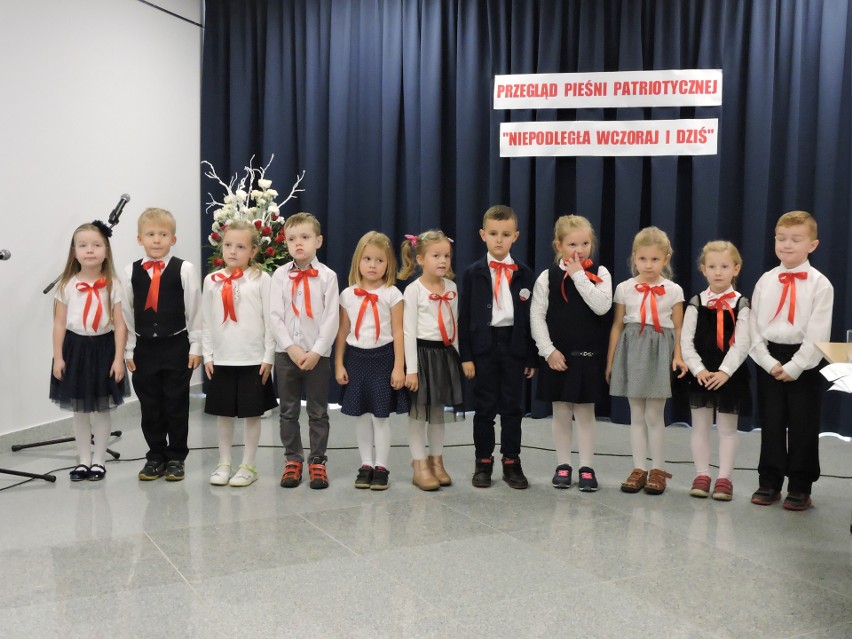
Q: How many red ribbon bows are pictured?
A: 11